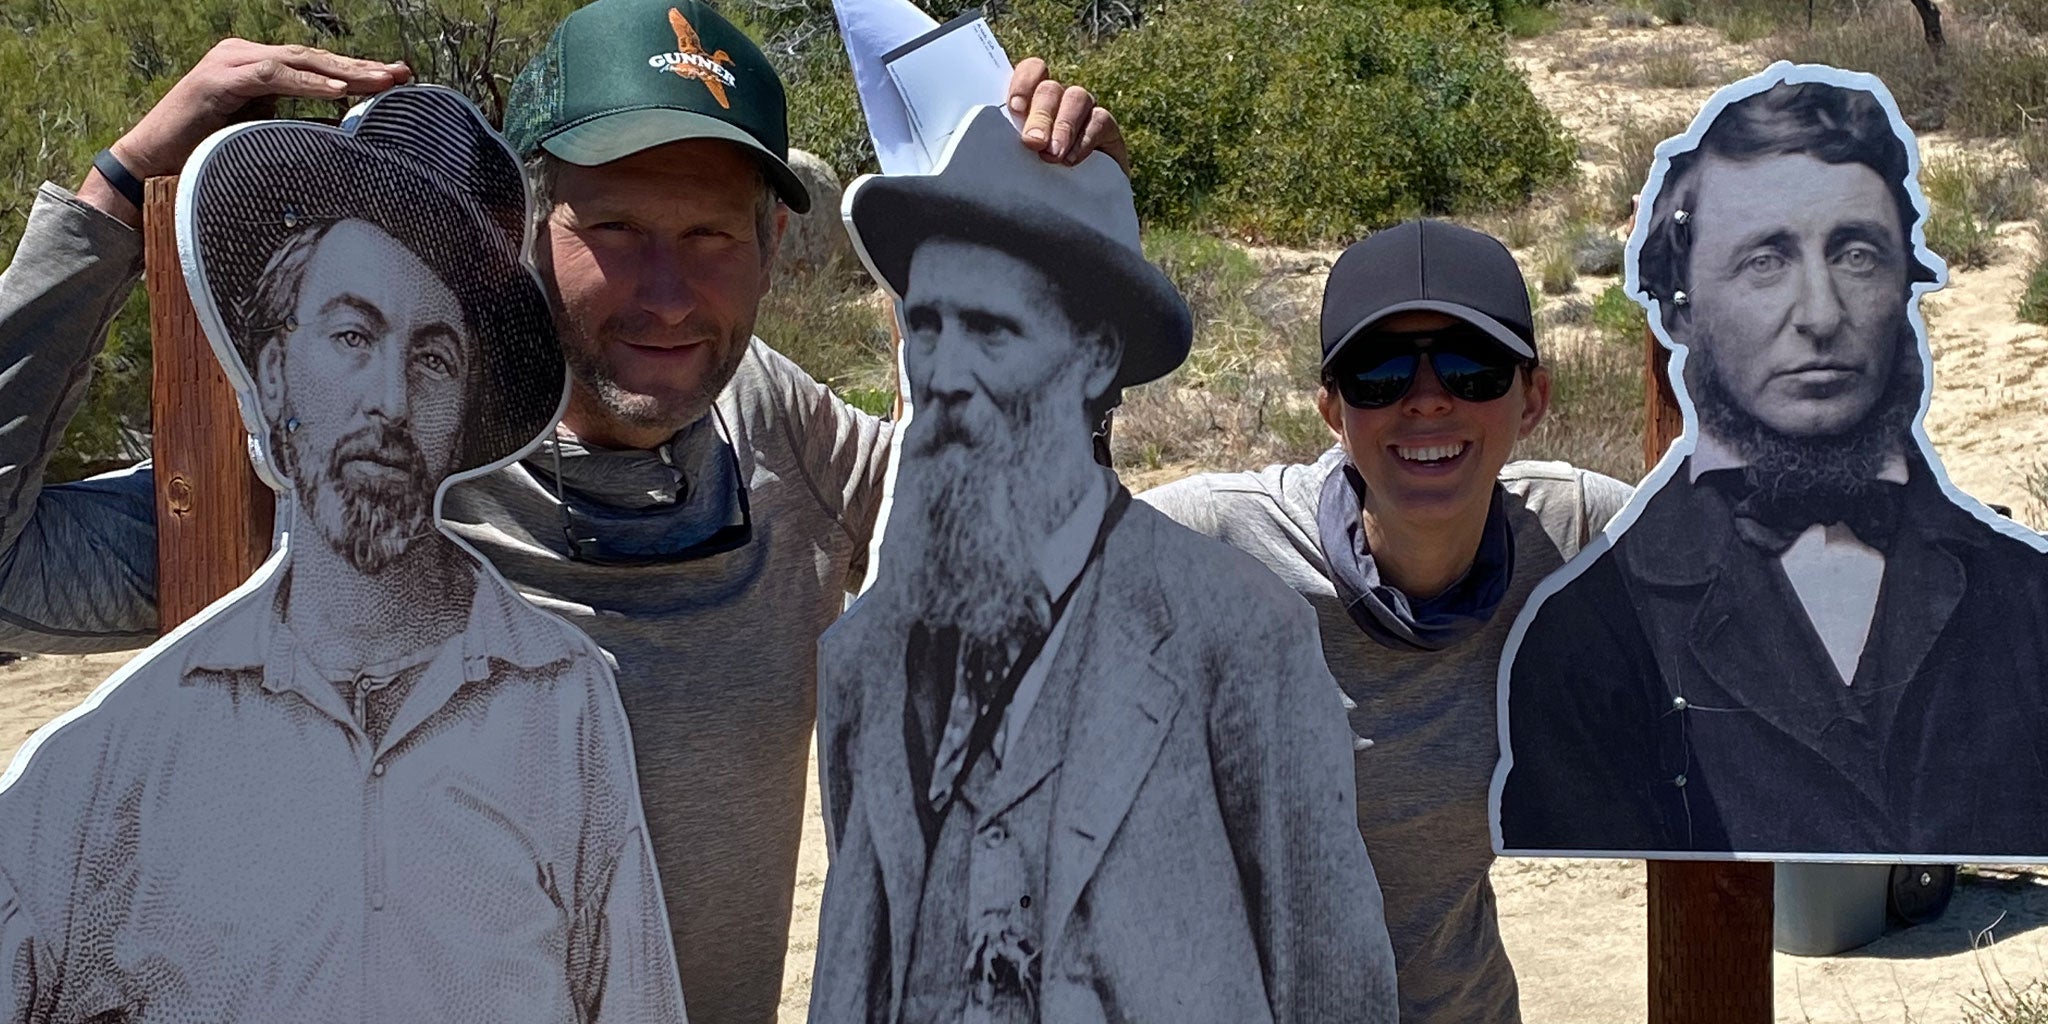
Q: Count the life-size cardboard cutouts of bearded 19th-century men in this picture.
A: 3